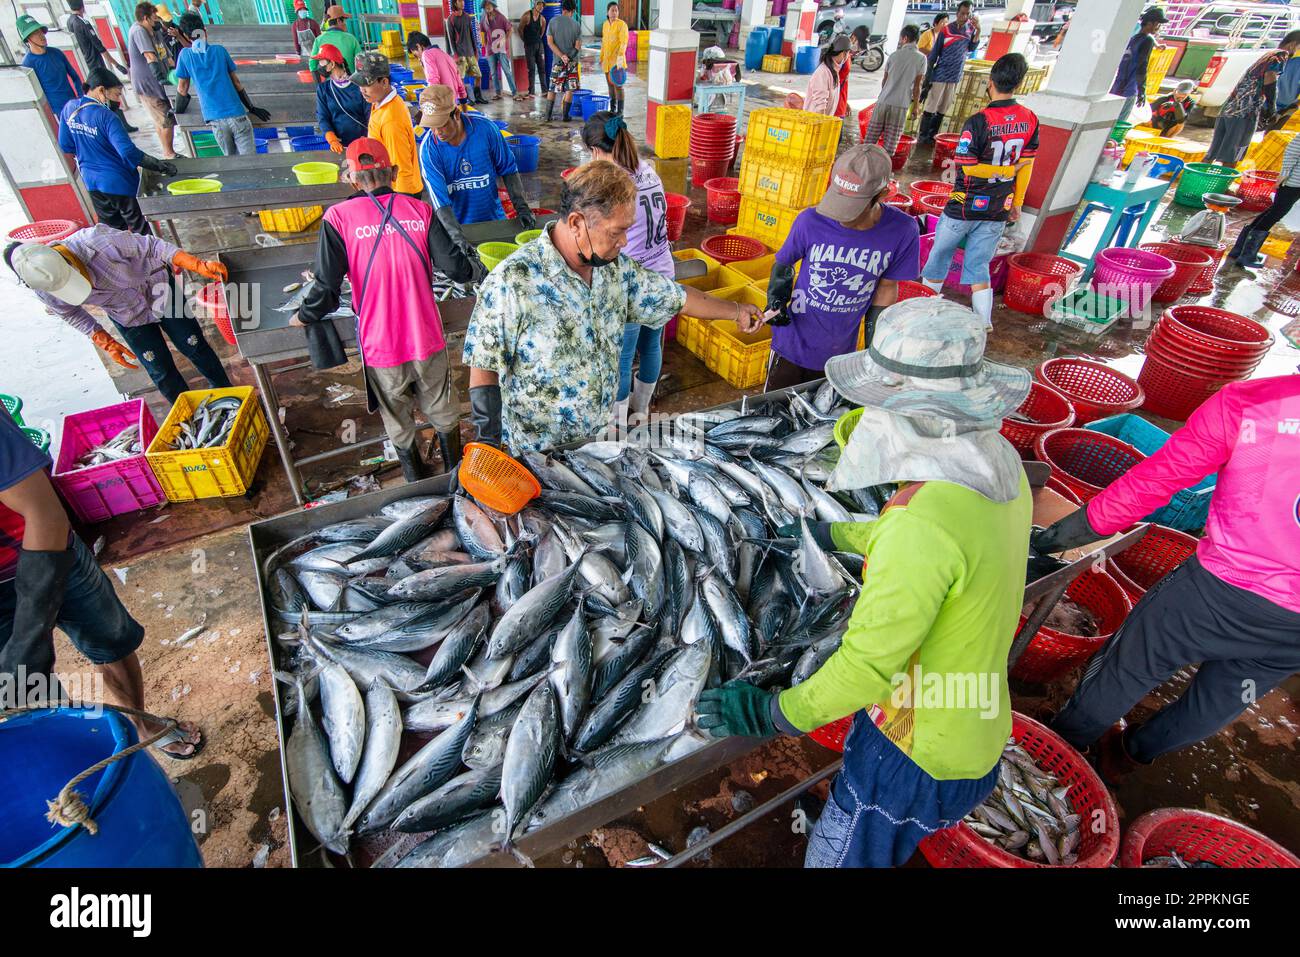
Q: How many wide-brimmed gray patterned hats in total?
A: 1